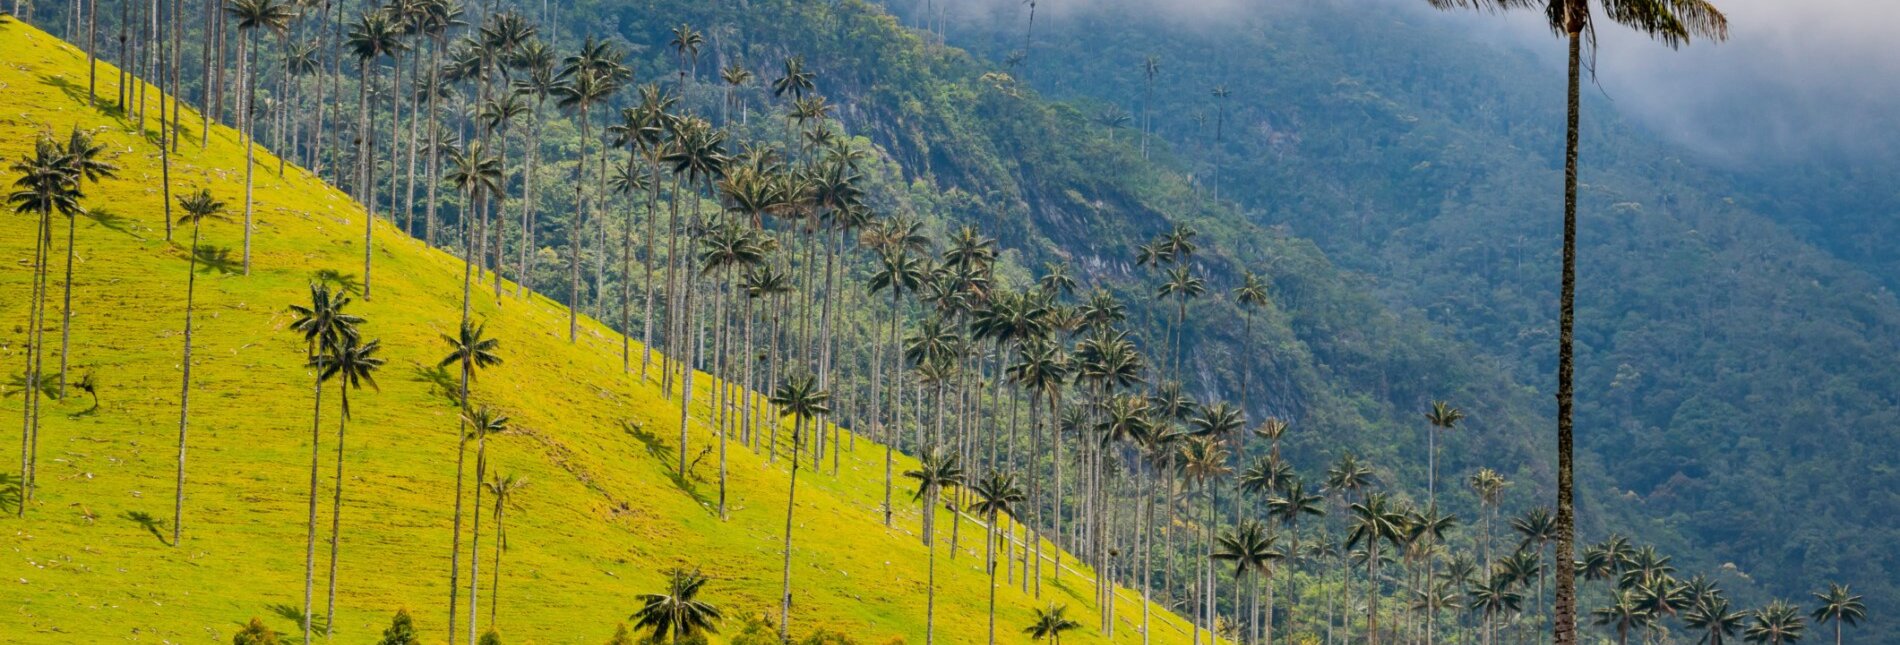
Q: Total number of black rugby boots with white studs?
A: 0